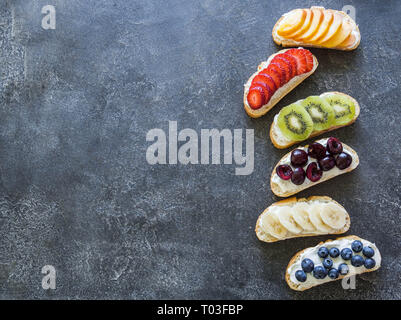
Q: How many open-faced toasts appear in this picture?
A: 6